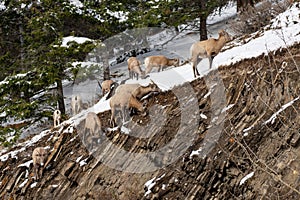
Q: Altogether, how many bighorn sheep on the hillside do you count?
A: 10